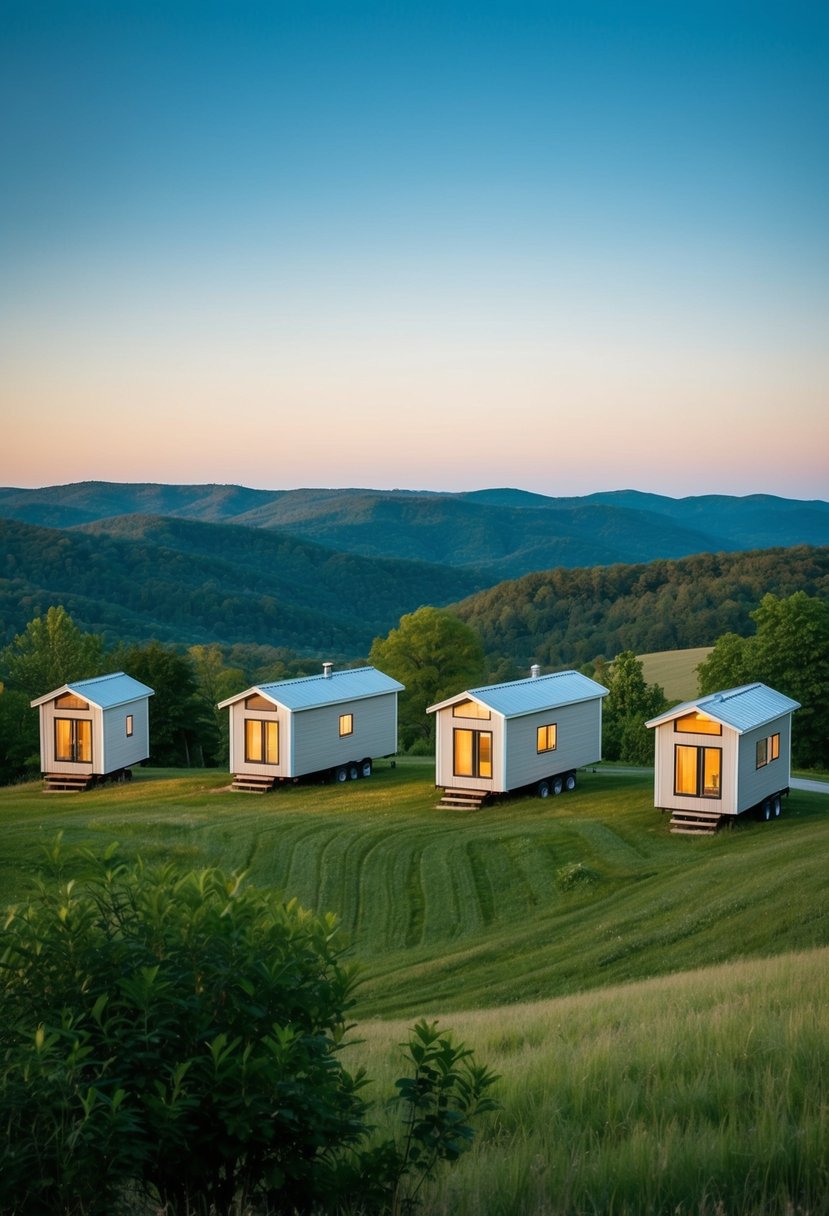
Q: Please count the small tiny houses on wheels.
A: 4